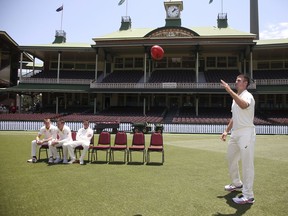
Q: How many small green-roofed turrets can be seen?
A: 3